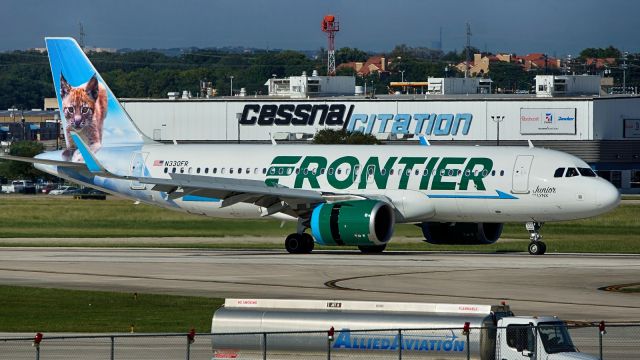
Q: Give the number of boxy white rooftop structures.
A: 3